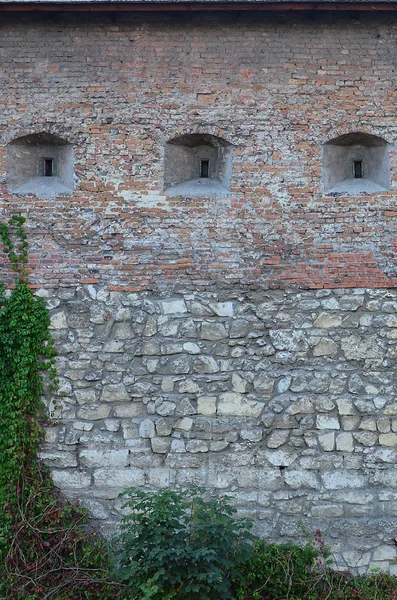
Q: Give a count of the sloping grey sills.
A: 3